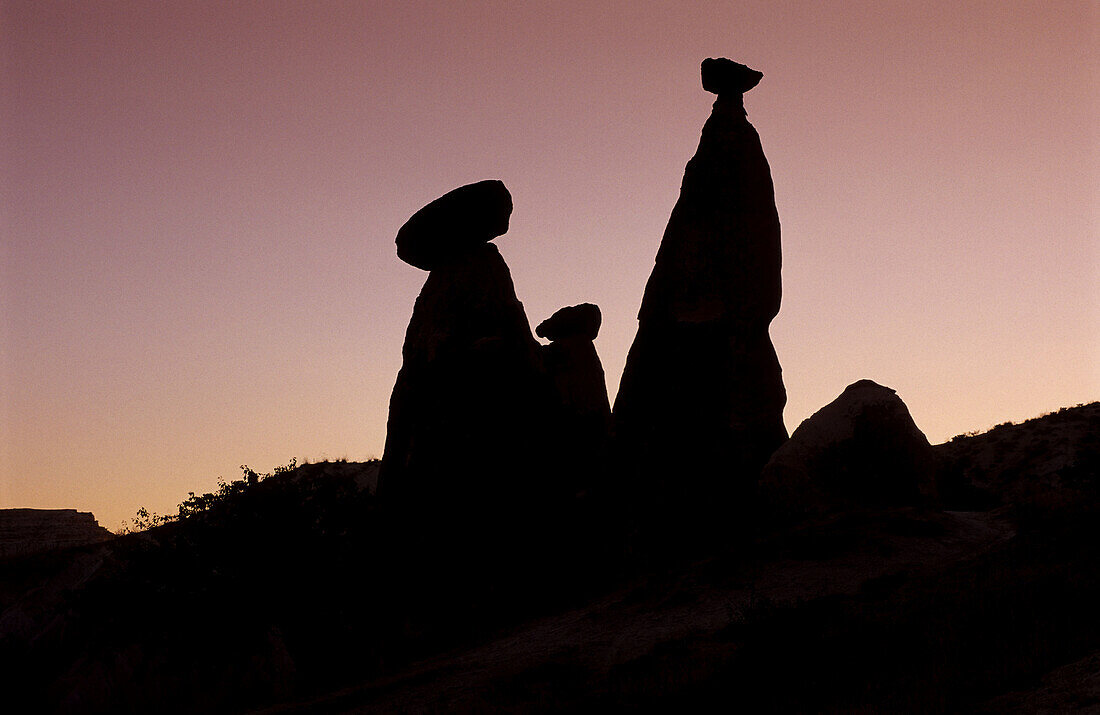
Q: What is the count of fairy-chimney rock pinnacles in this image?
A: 3